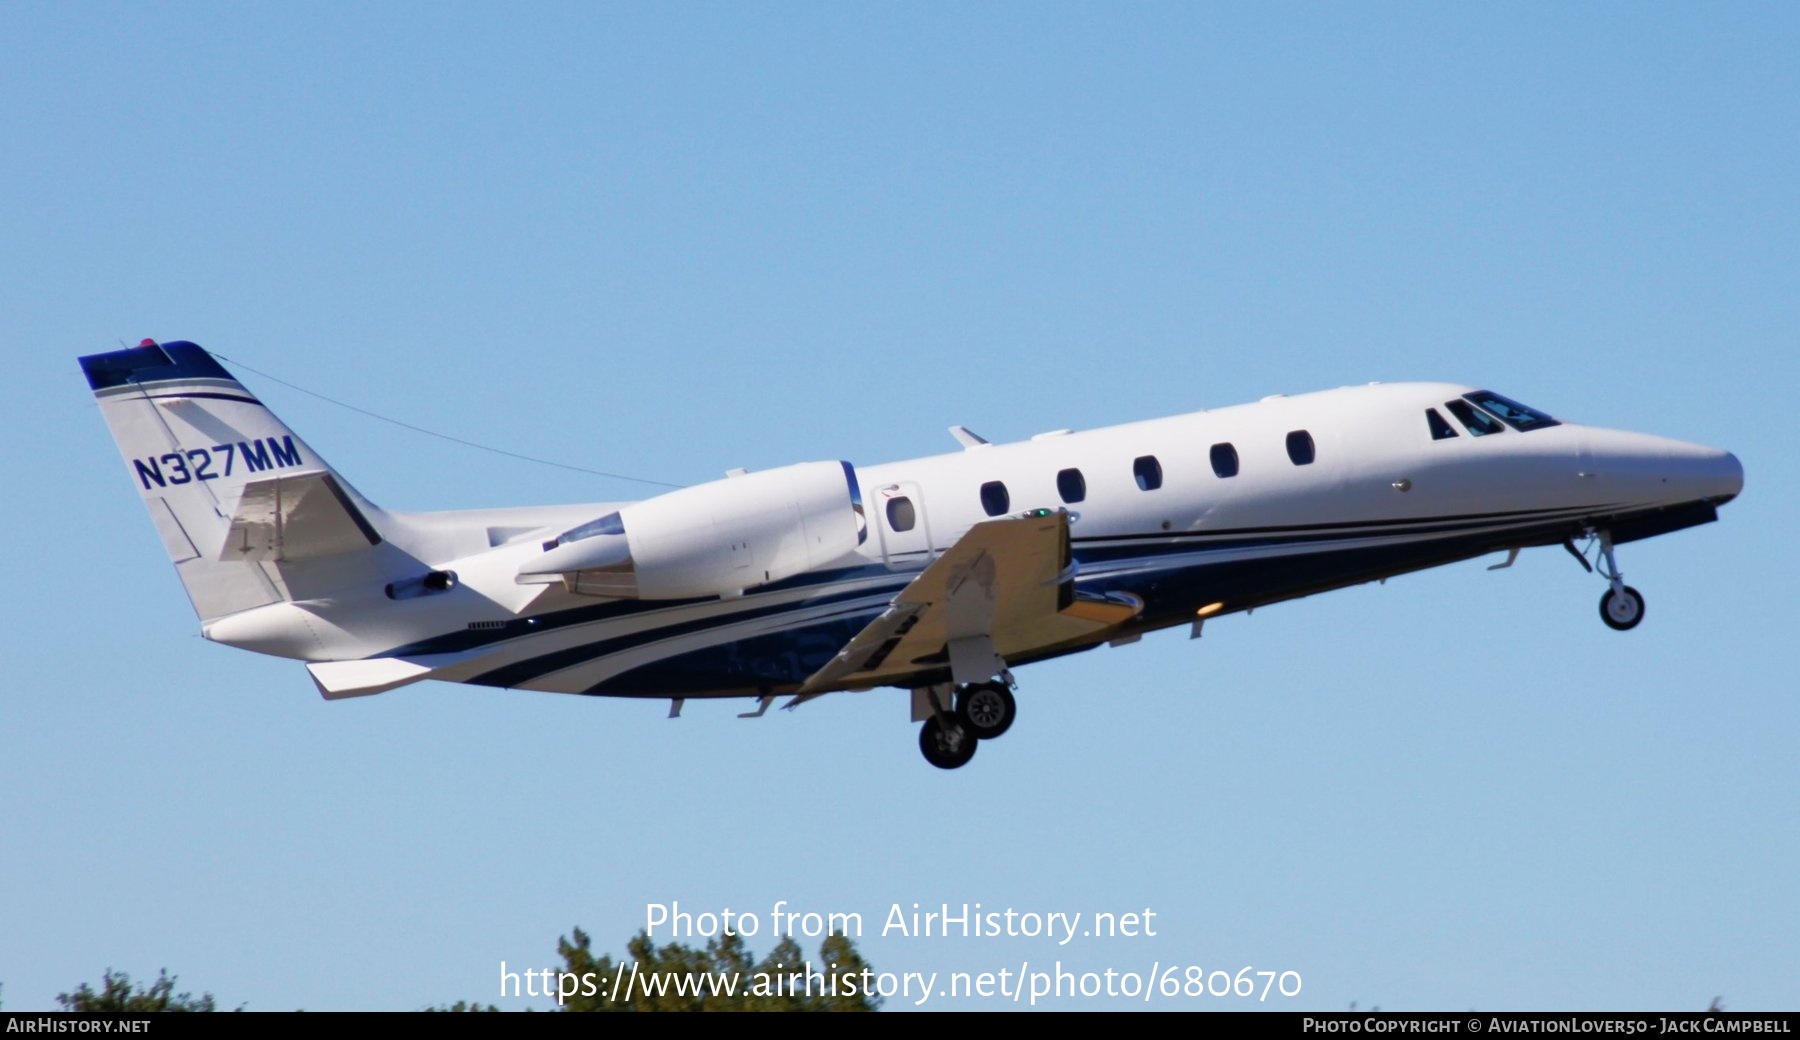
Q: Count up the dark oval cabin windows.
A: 6